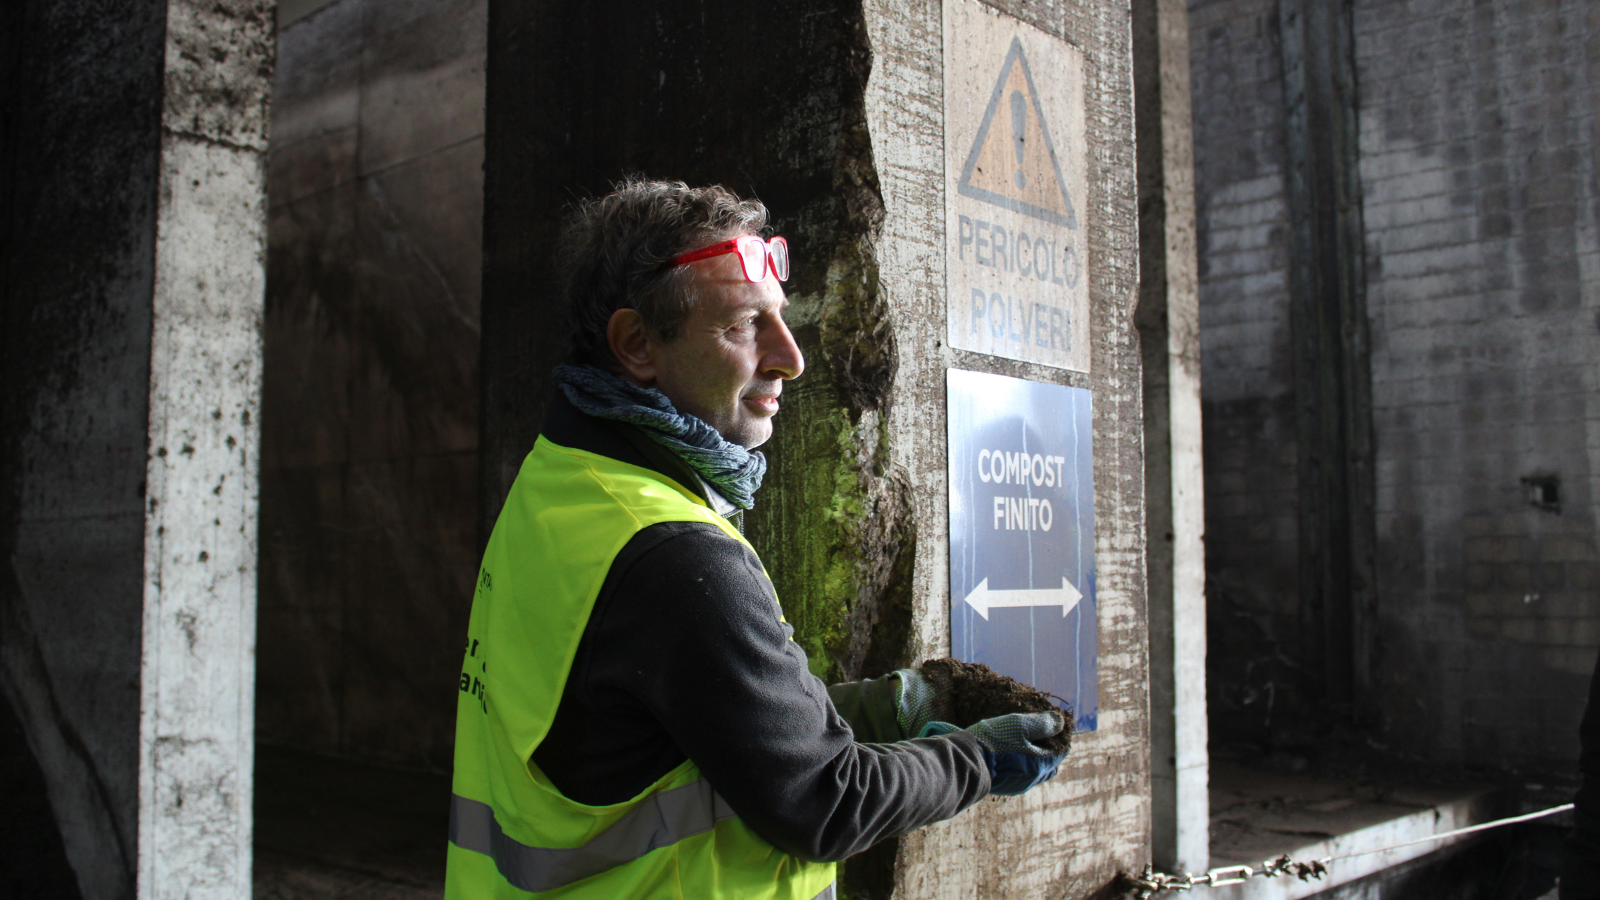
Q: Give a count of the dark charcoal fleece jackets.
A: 1